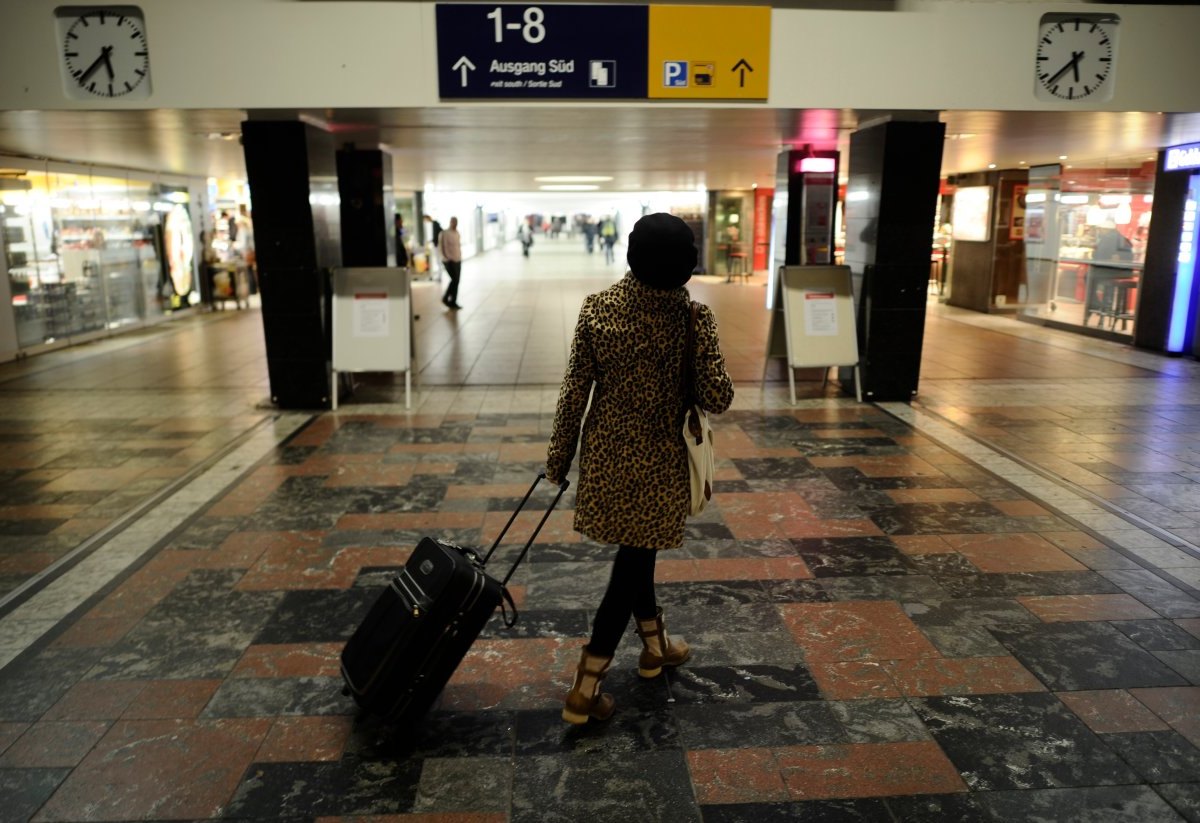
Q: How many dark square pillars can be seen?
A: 4